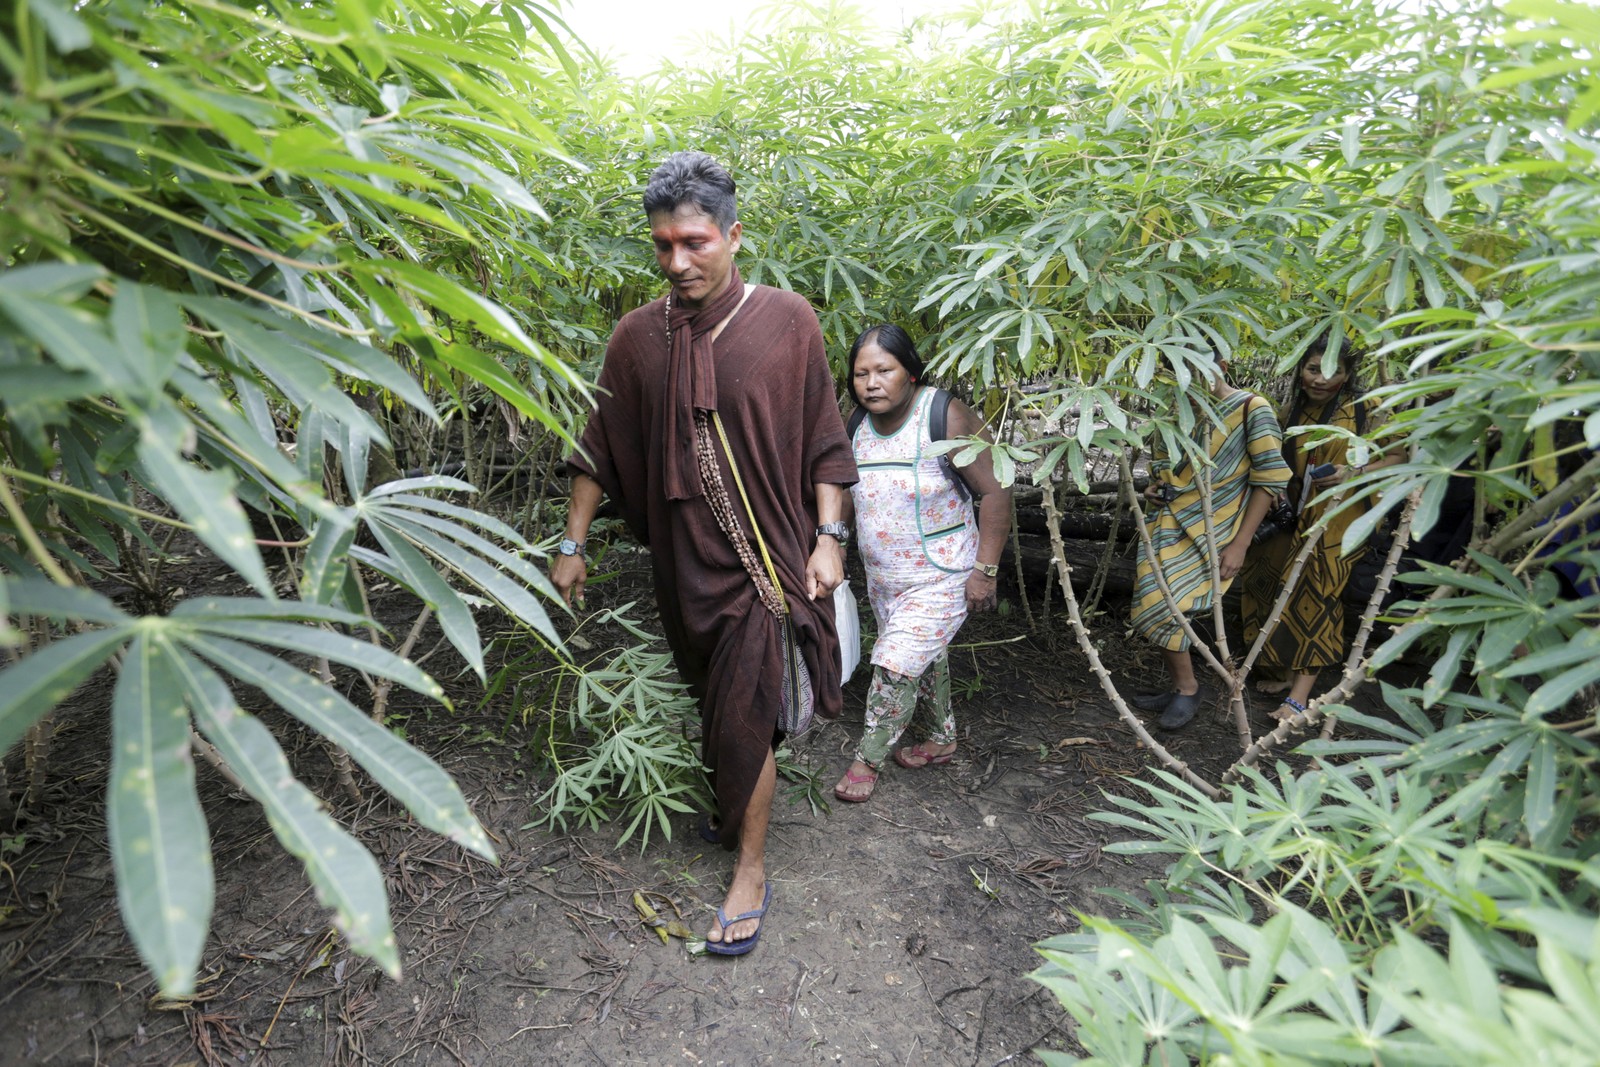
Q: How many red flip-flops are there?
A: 2